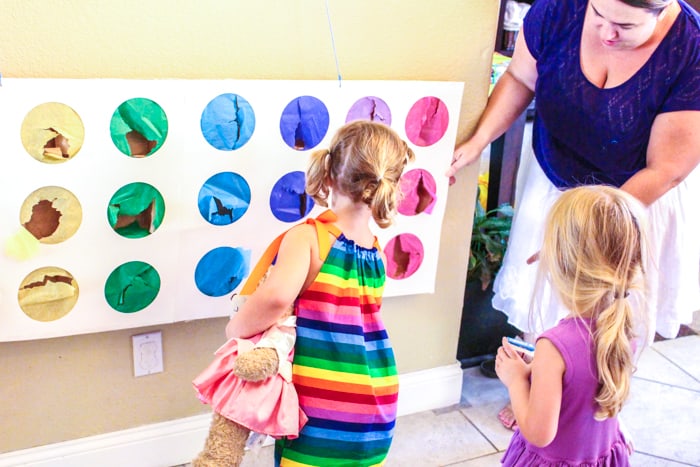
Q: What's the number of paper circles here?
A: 15